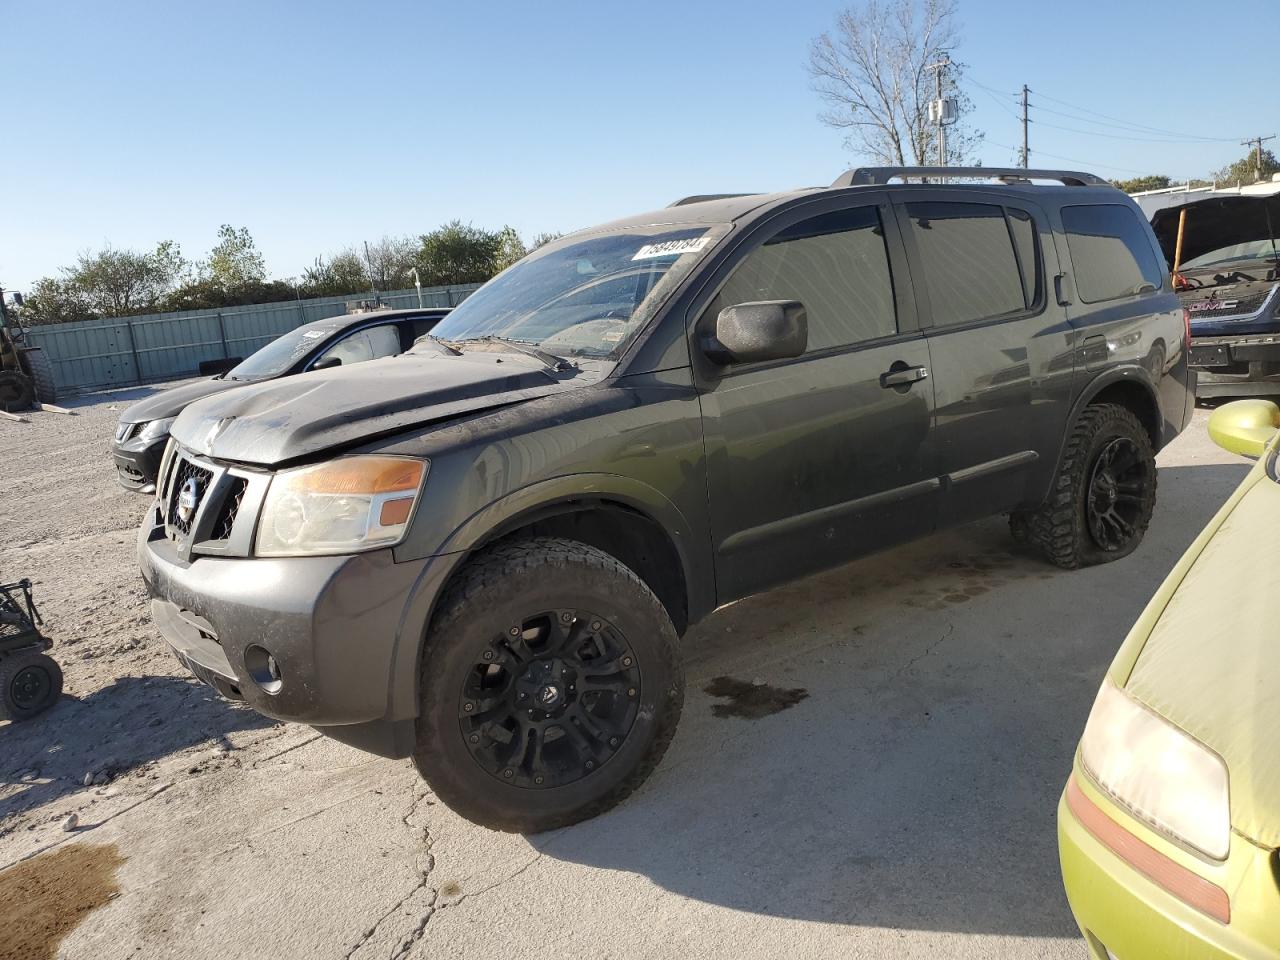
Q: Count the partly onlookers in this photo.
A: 0